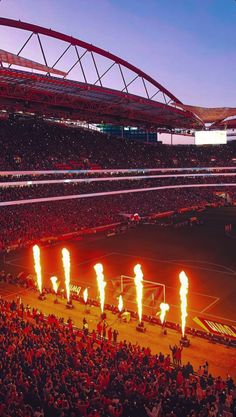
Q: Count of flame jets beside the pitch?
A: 9